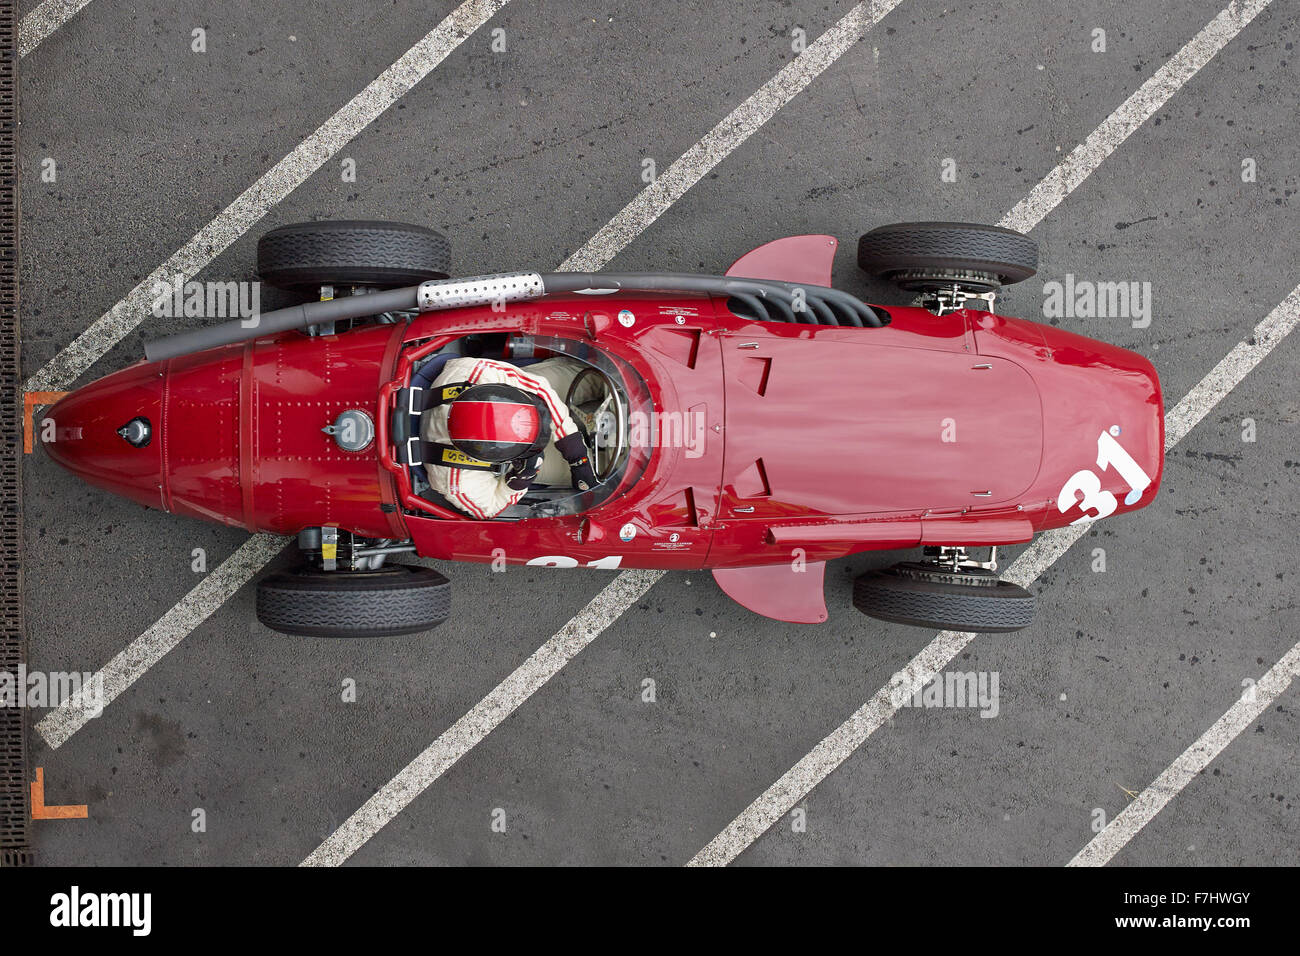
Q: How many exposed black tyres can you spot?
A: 4